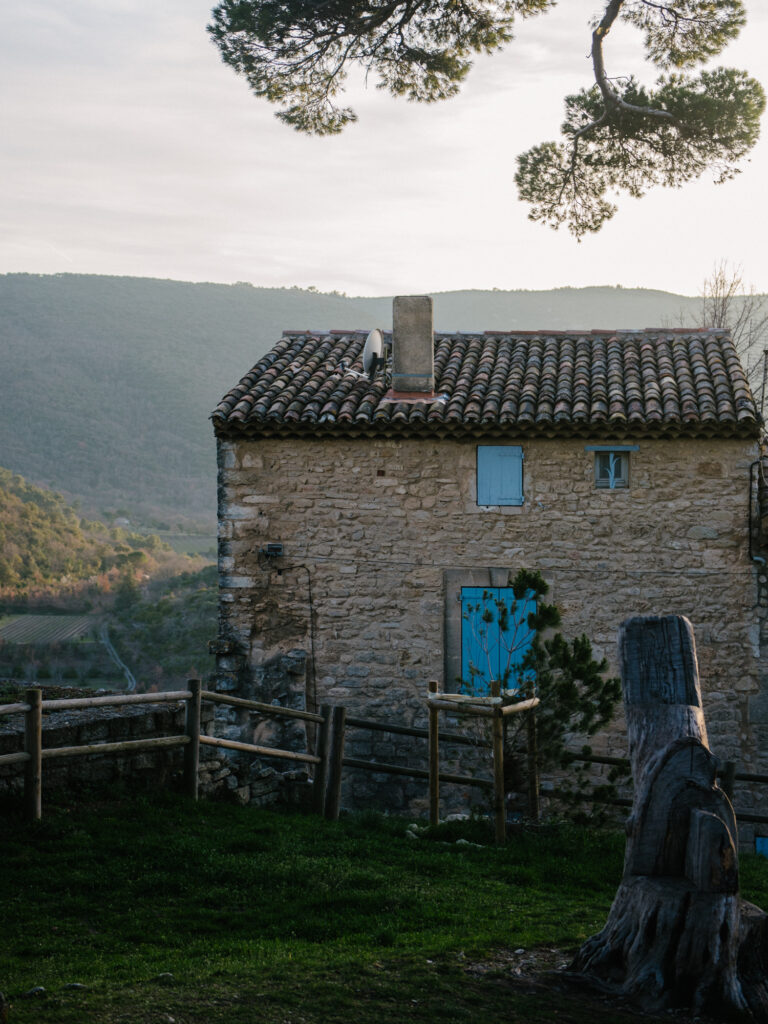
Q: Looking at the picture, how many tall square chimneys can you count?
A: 1